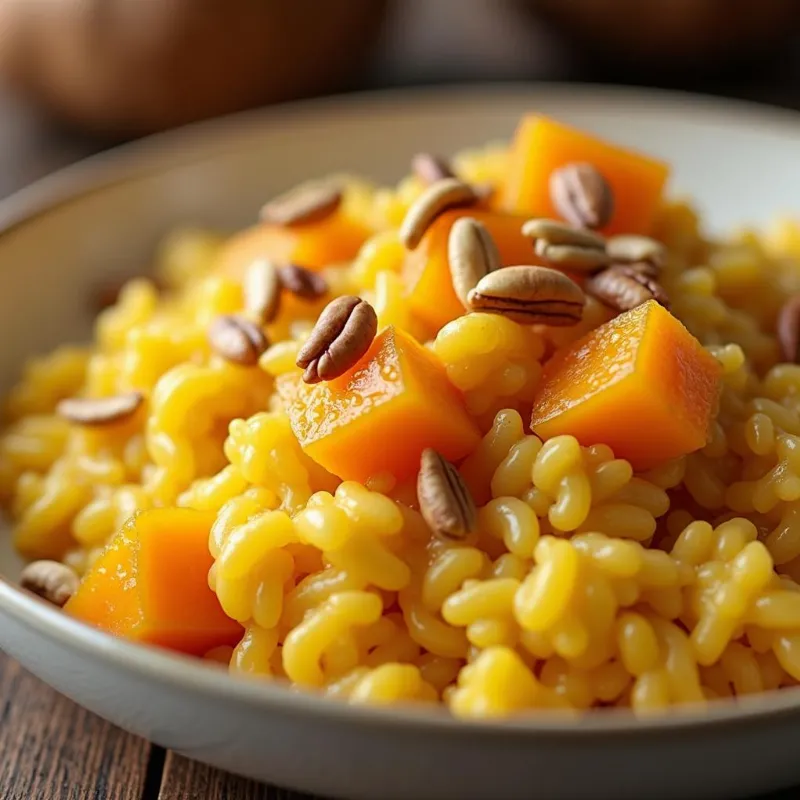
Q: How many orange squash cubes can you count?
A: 6